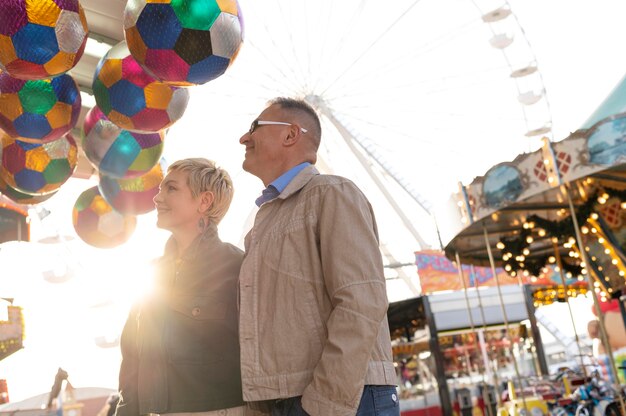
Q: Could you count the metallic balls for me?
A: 9